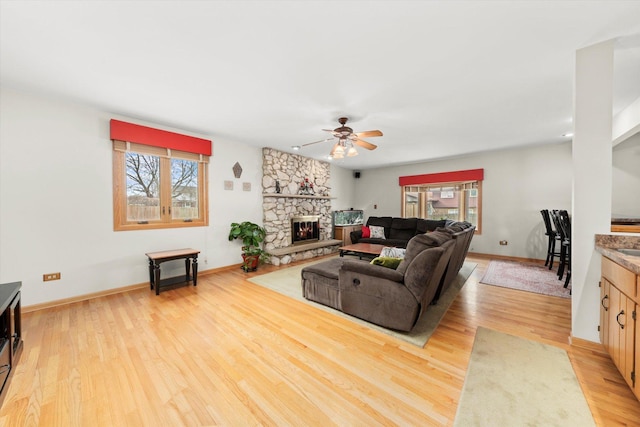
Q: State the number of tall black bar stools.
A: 3